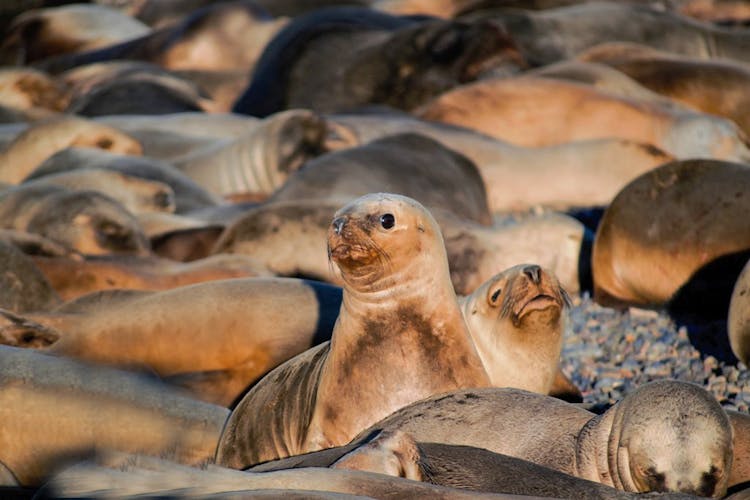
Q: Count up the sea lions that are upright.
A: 2